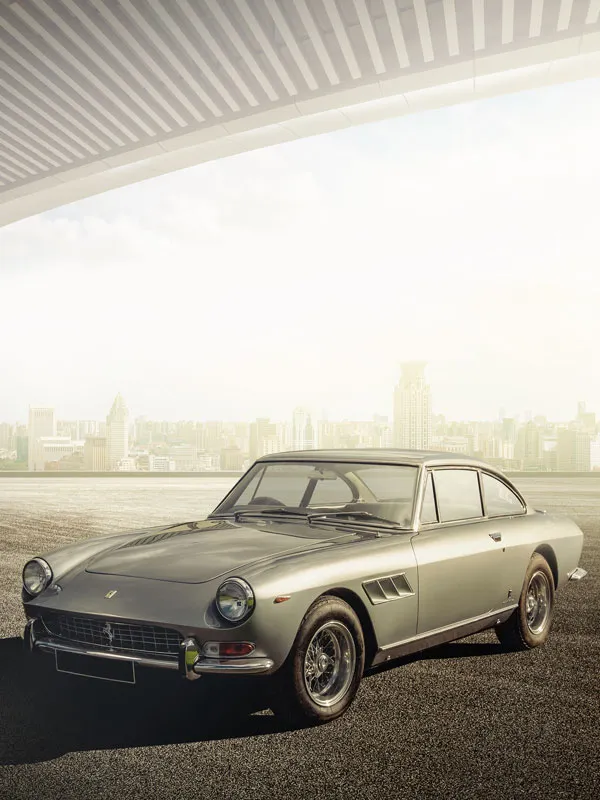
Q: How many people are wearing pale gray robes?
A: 0